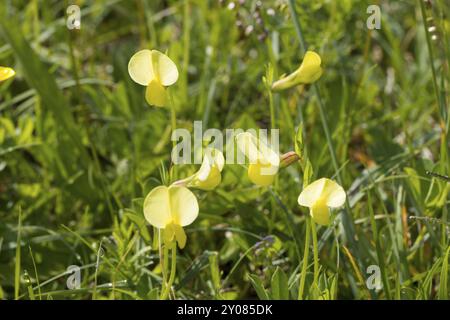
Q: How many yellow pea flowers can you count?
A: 6